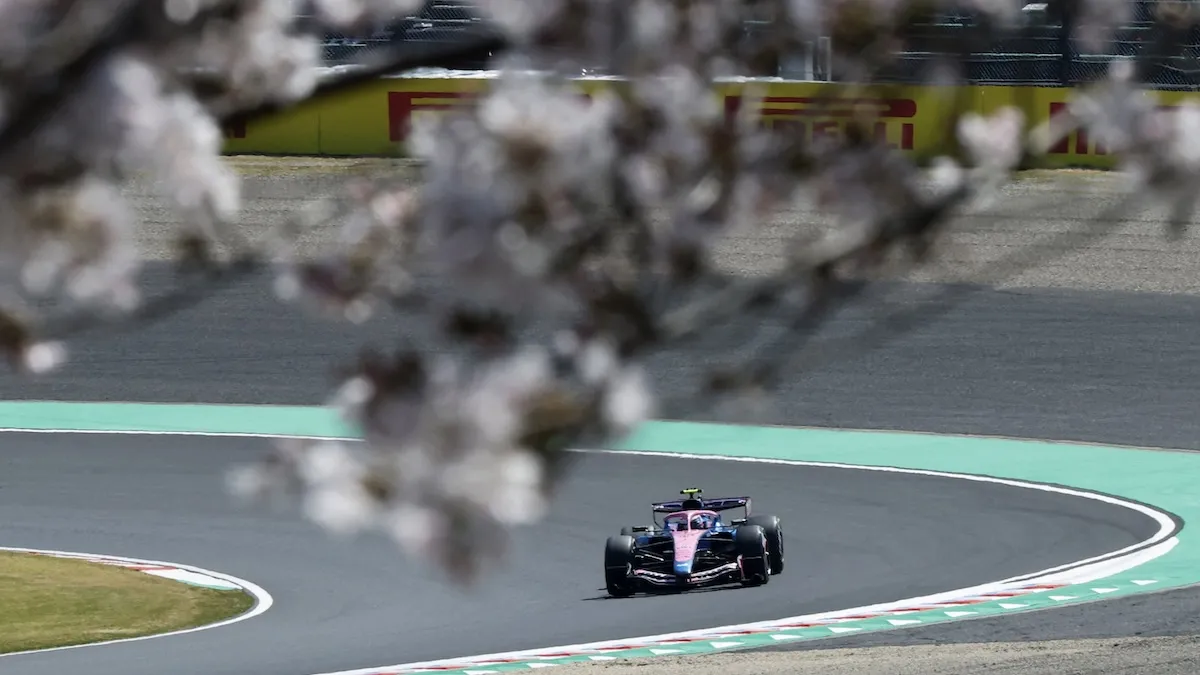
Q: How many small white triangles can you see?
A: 13